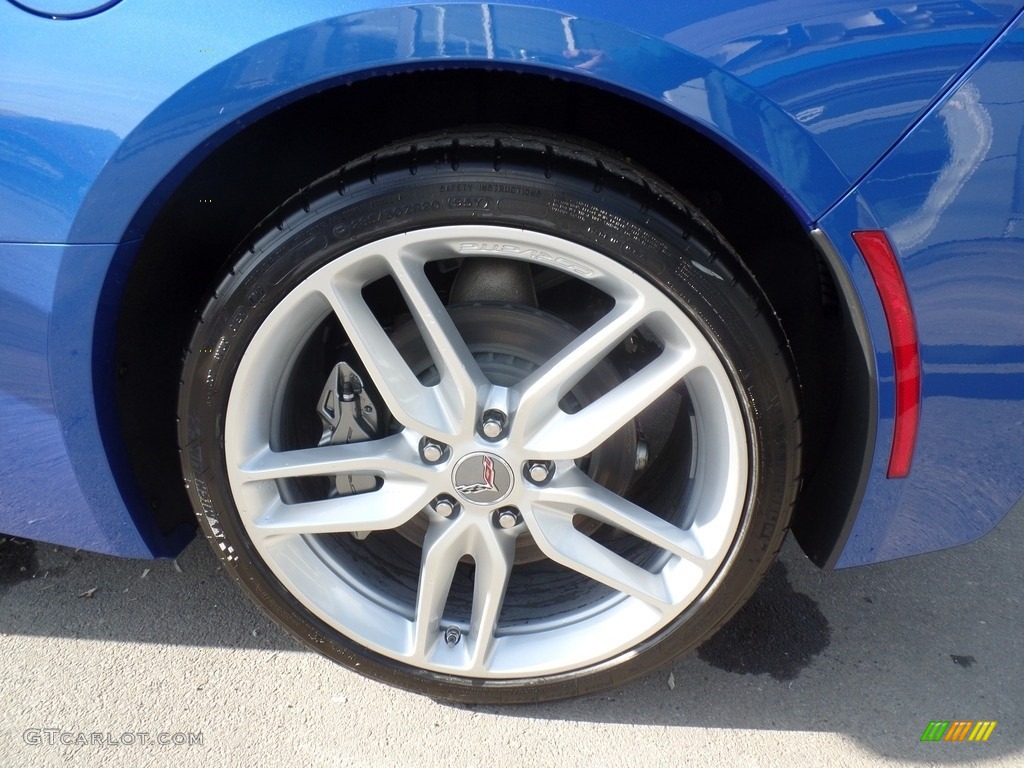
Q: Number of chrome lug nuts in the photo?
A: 5